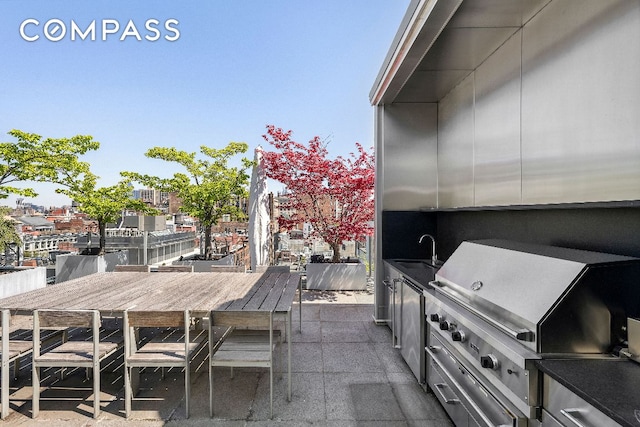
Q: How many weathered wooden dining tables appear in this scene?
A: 1